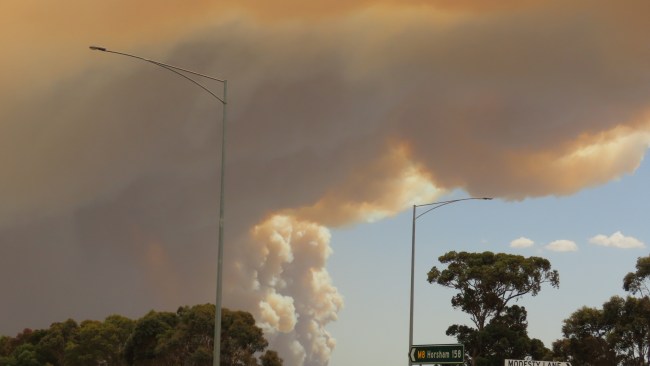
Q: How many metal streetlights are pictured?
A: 2